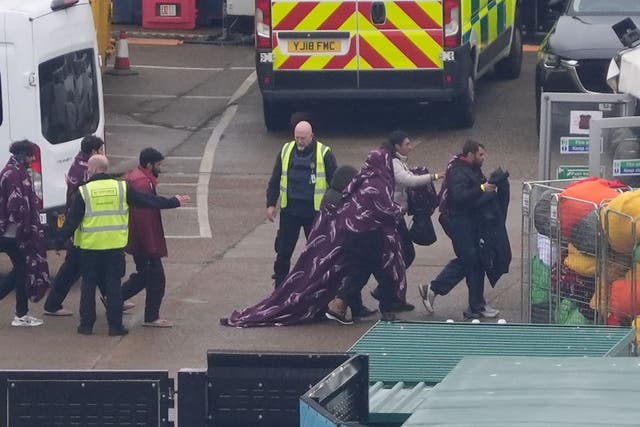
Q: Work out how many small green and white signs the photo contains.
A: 3